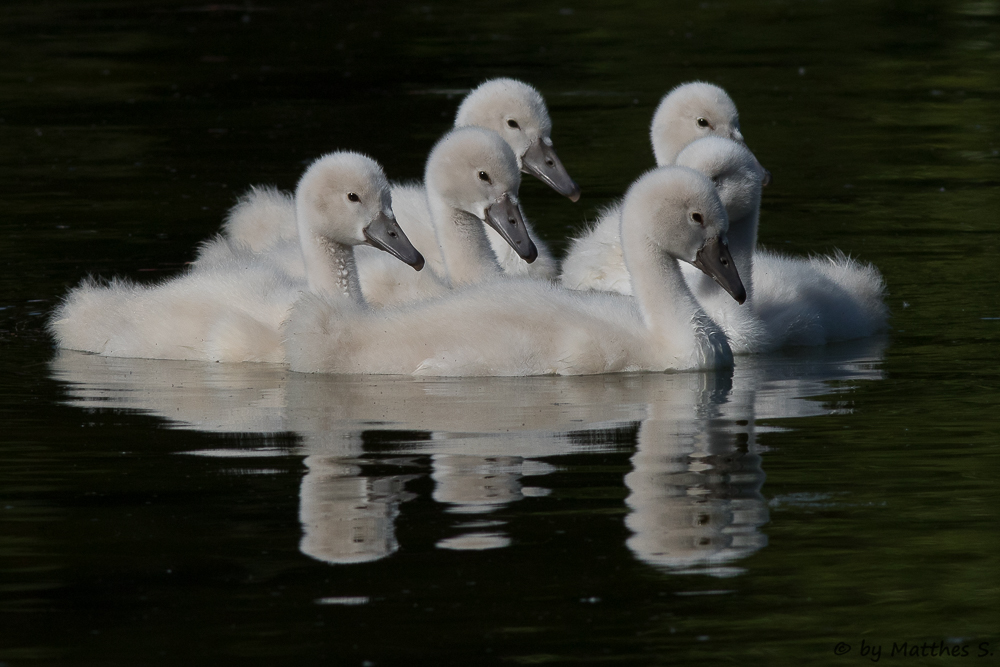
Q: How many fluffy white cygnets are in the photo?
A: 6